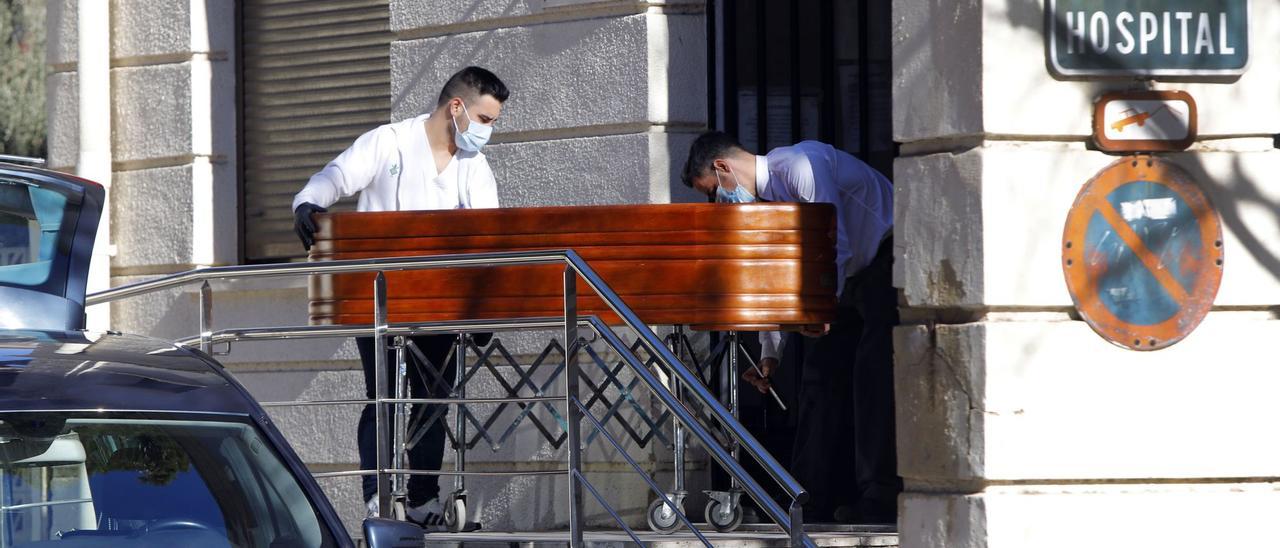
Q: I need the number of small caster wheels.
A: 4